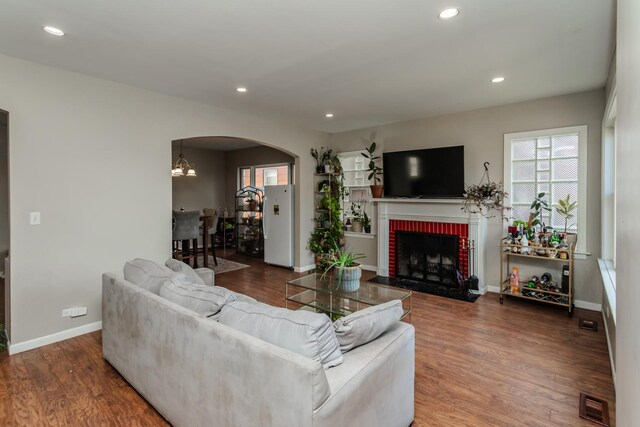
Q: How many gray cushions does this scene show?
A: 5